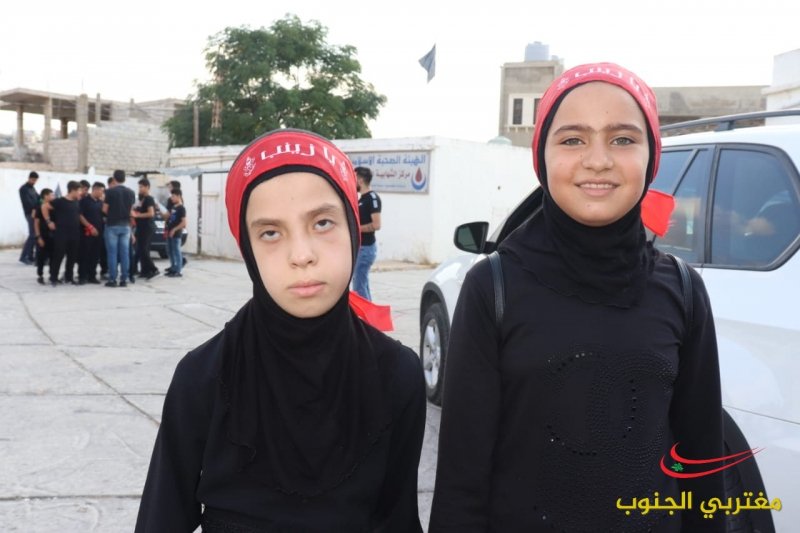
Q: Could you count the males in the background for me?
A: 11